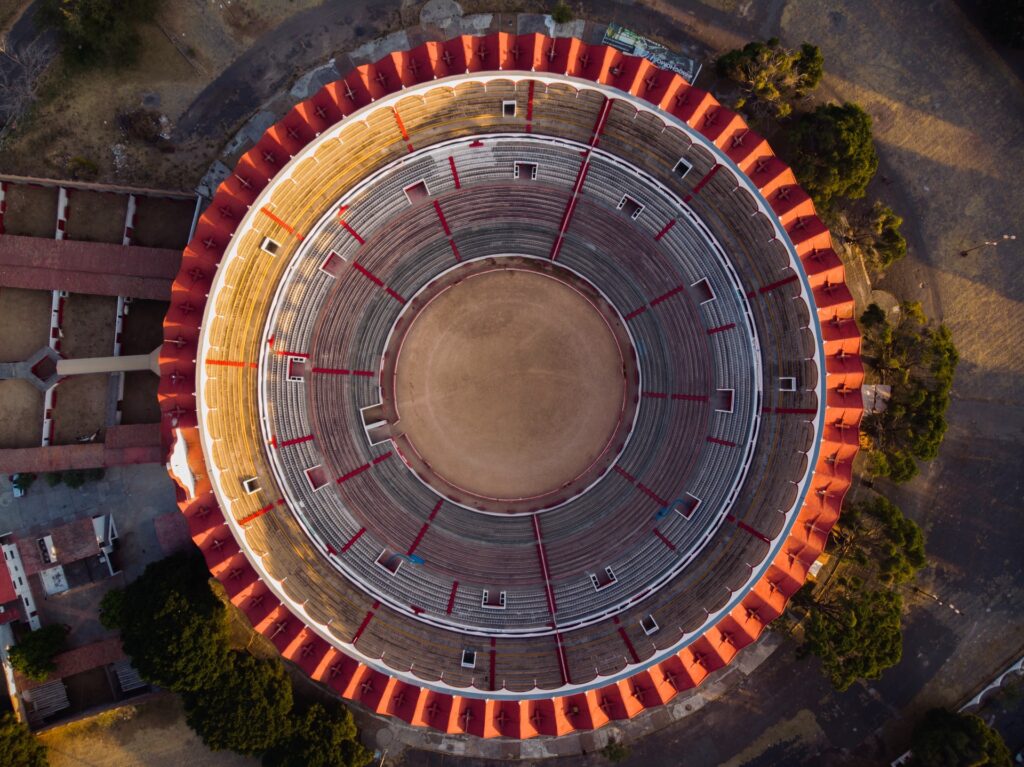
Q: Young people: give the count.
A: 0